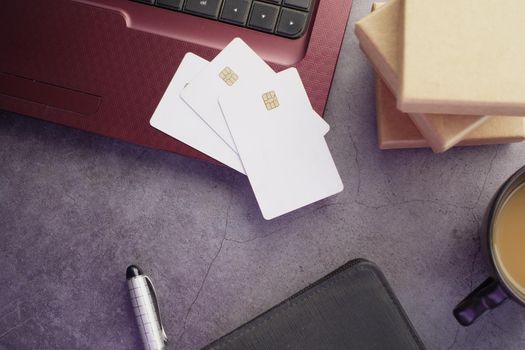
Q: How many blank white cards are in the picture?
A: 3